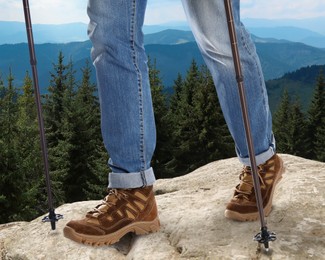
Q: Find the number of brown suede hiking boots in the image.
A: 2